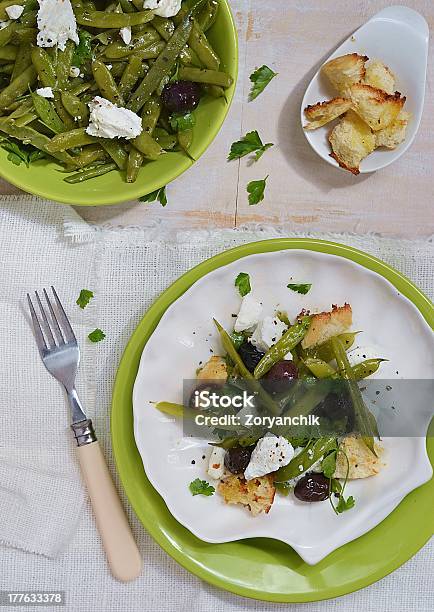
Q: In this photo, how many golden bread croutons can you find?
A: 10